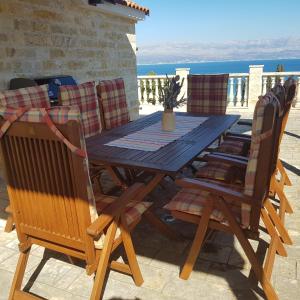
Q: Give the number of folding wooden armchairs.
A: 8